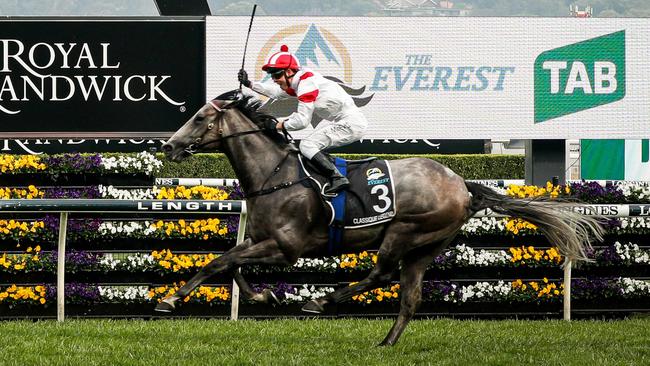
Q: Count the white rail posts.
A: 3